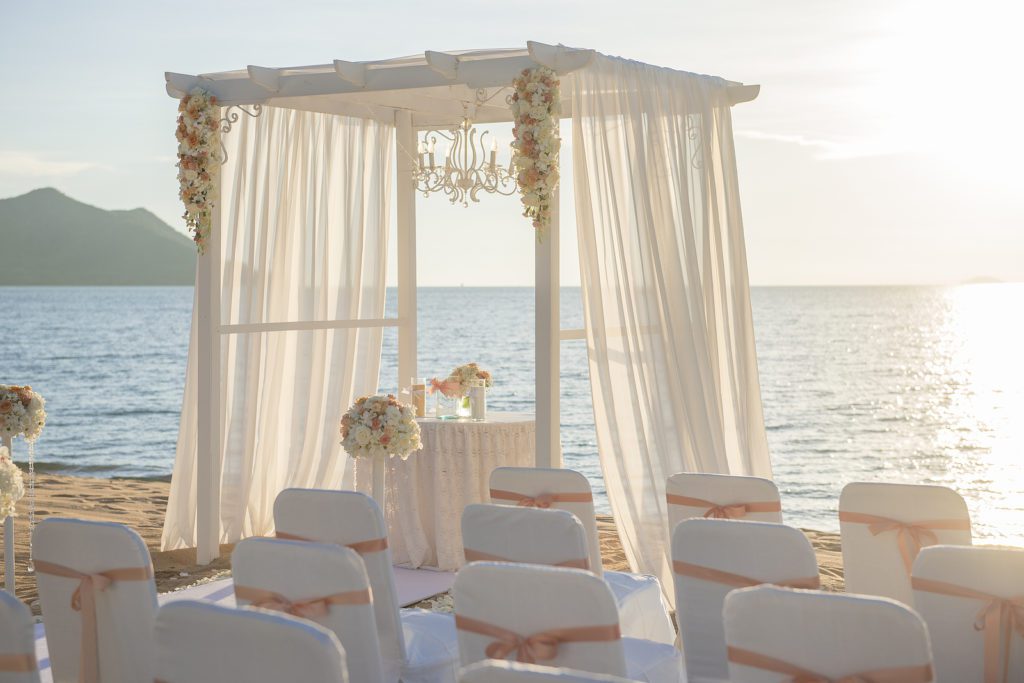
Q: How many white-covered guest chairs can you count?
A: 14